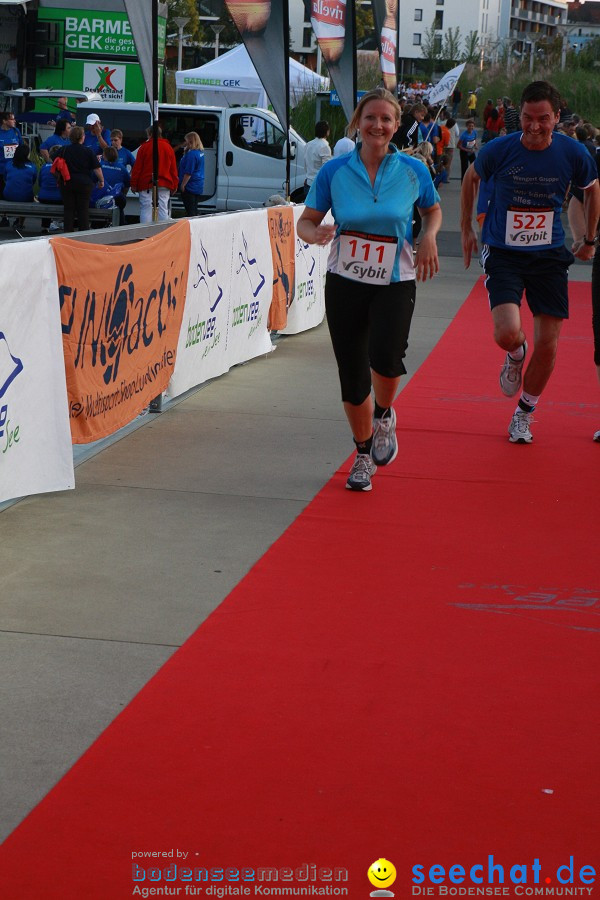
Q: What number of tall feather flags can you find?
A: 4